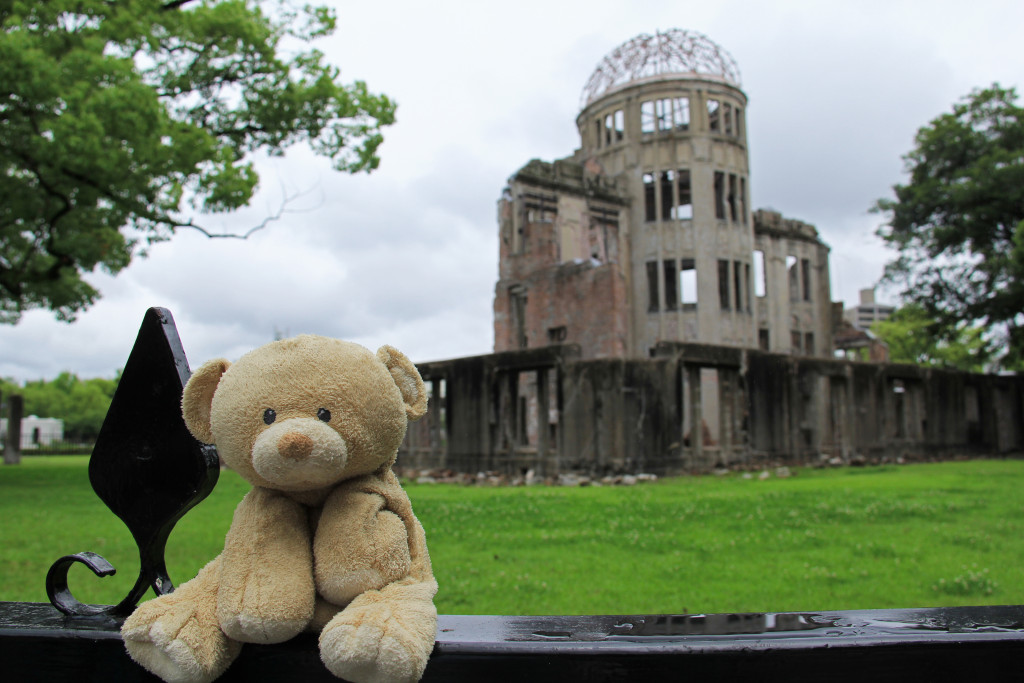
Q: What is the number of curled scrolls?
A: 1